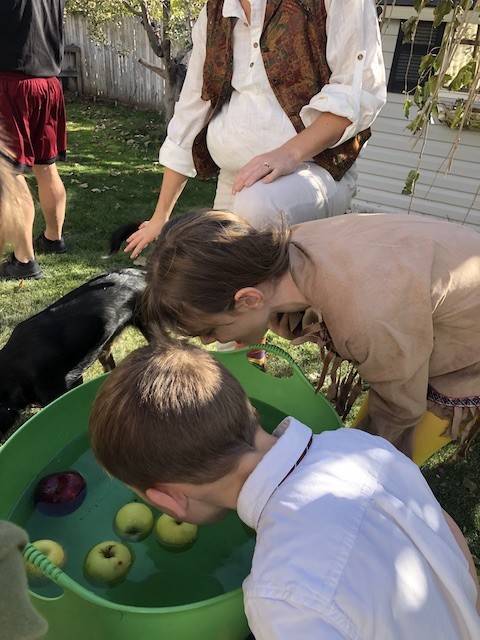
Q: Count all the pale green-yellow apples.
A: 4